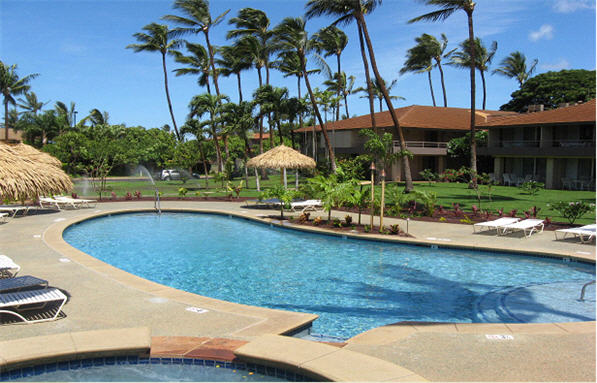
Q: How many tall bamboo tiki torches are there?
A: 2